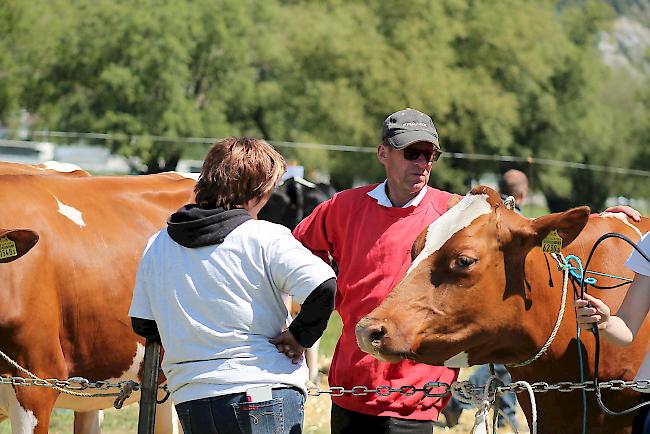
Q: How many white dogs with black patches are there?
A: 0